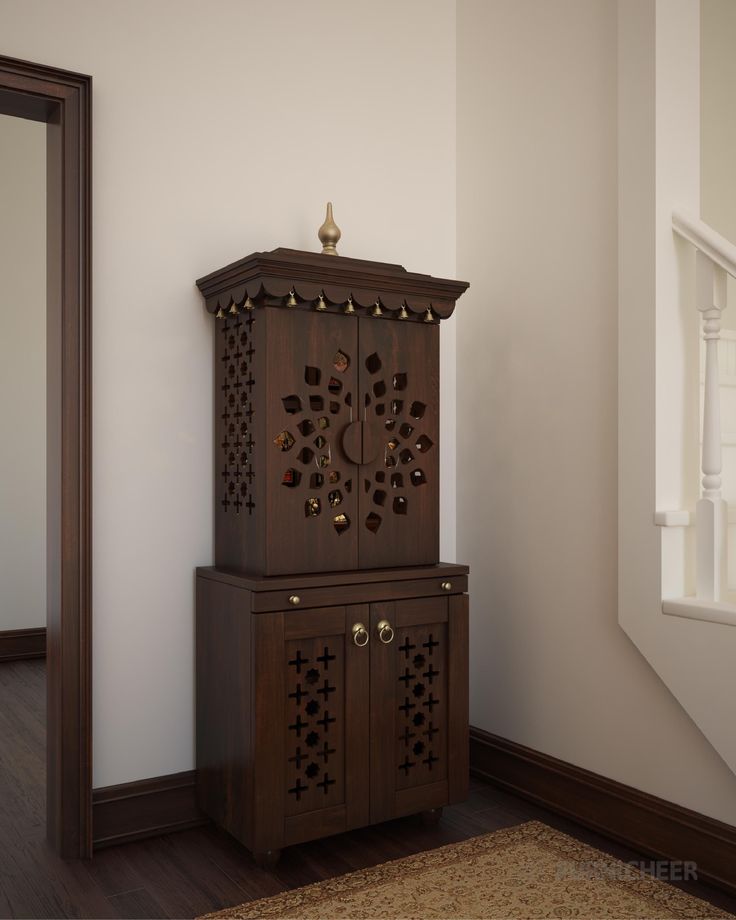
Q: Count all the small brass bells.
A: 9